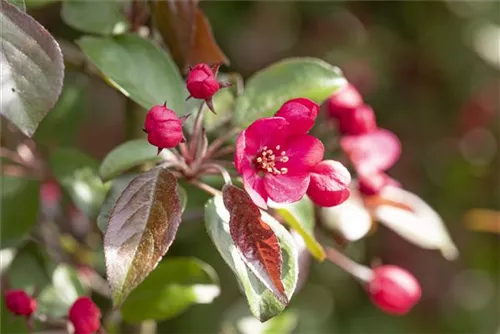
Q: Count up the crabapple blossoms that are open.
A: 1